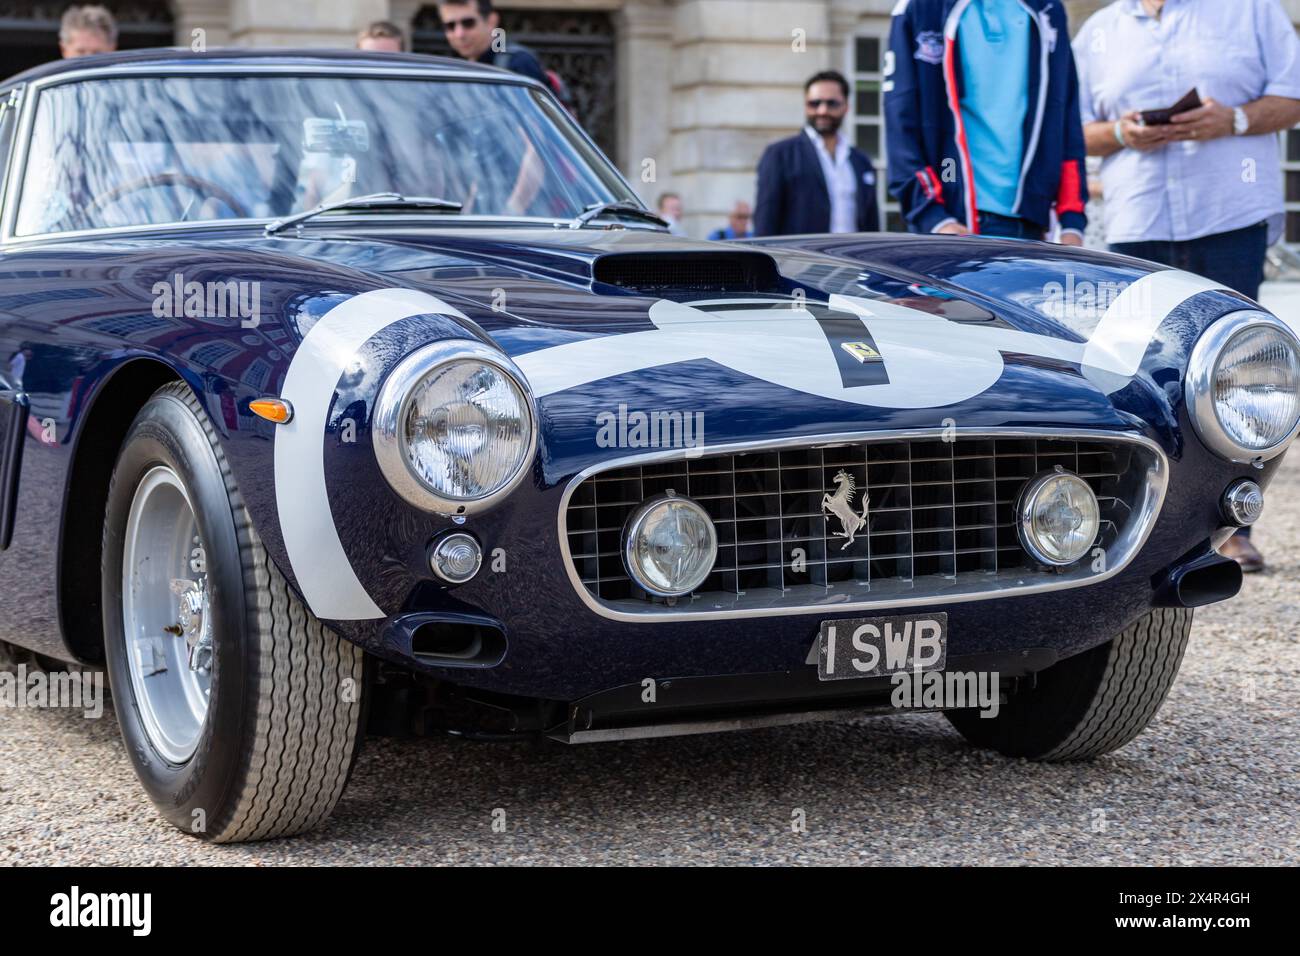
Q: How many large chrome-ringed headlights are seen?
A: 2